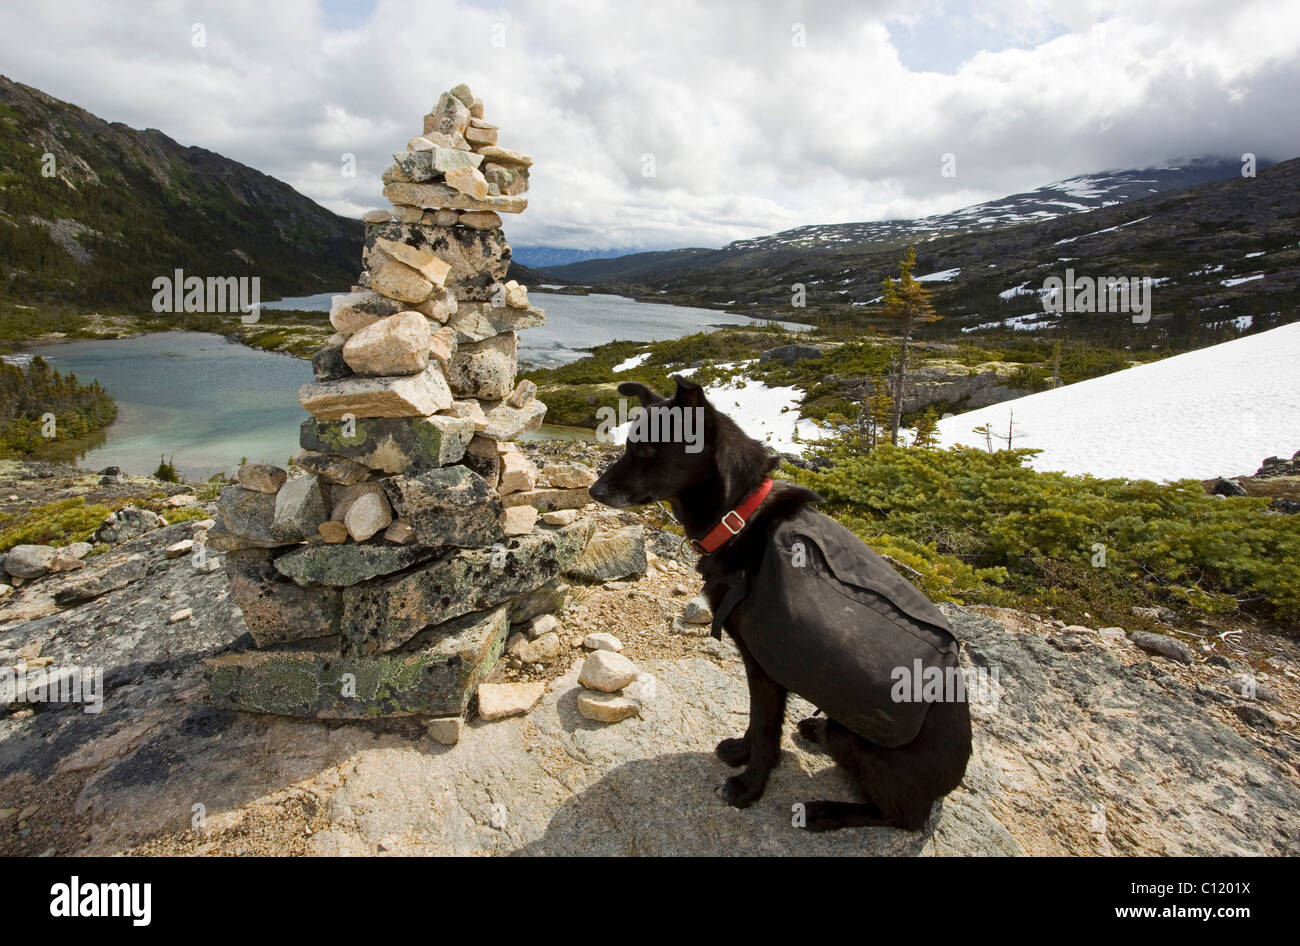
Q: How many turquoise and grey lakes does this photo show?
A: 2